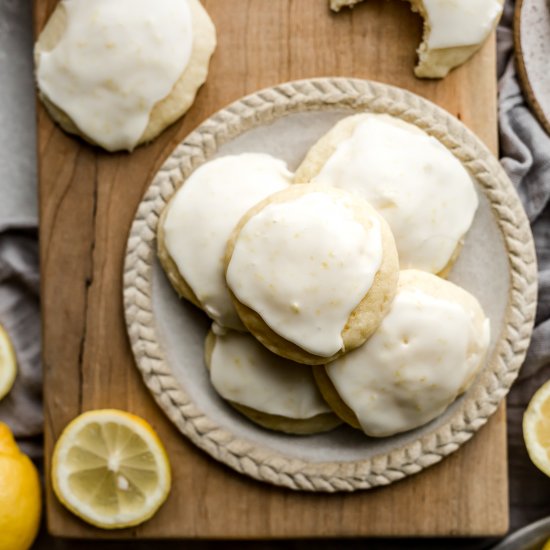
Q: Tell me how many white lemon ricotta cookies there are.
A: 7